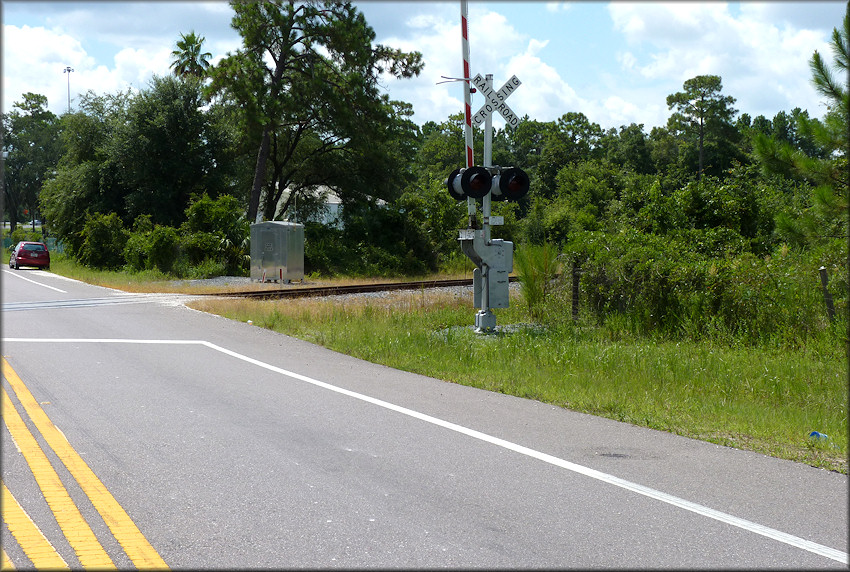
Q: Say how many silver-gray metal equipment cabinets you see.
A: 1